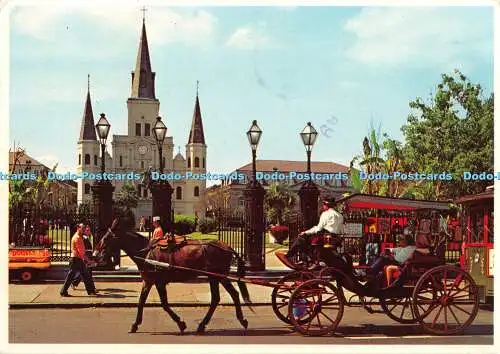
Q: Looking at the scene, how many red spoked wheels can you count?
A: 4